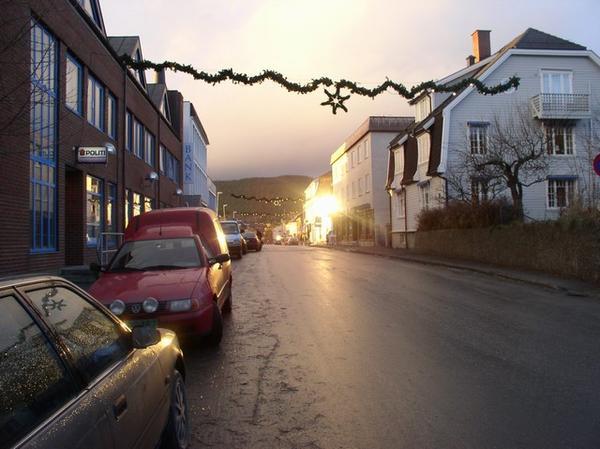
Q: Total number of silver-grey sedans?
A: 1